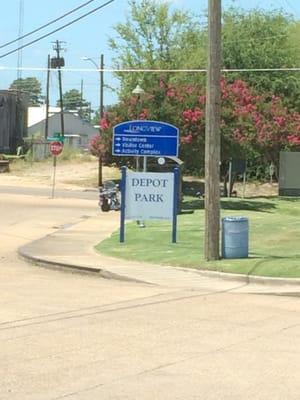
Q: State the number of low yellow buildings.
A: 0